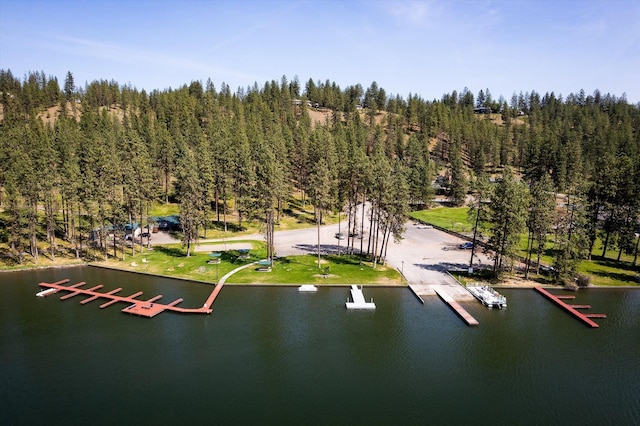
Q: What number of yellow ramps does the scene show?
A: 0